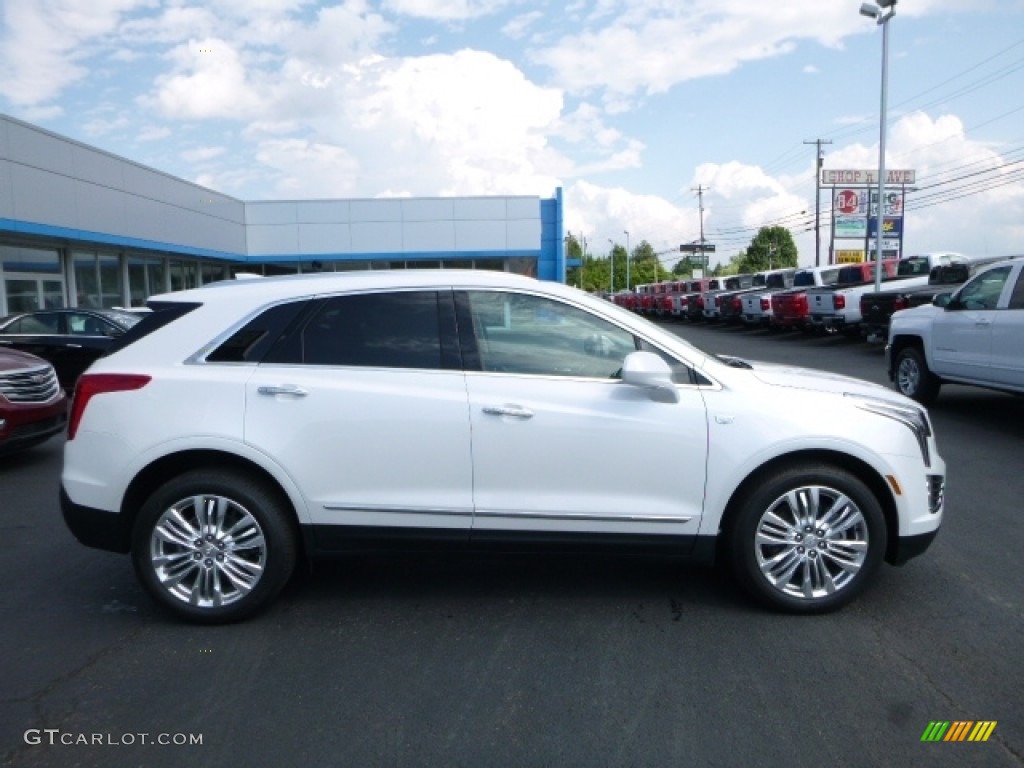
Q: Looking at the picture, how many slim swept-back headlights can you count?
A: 1